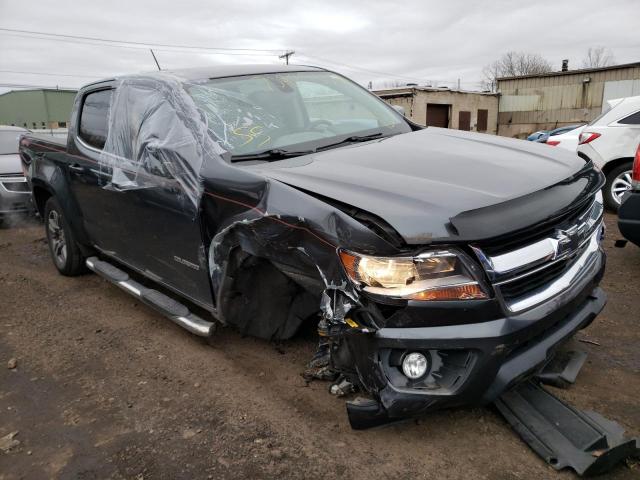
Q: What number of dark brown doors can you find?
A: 3